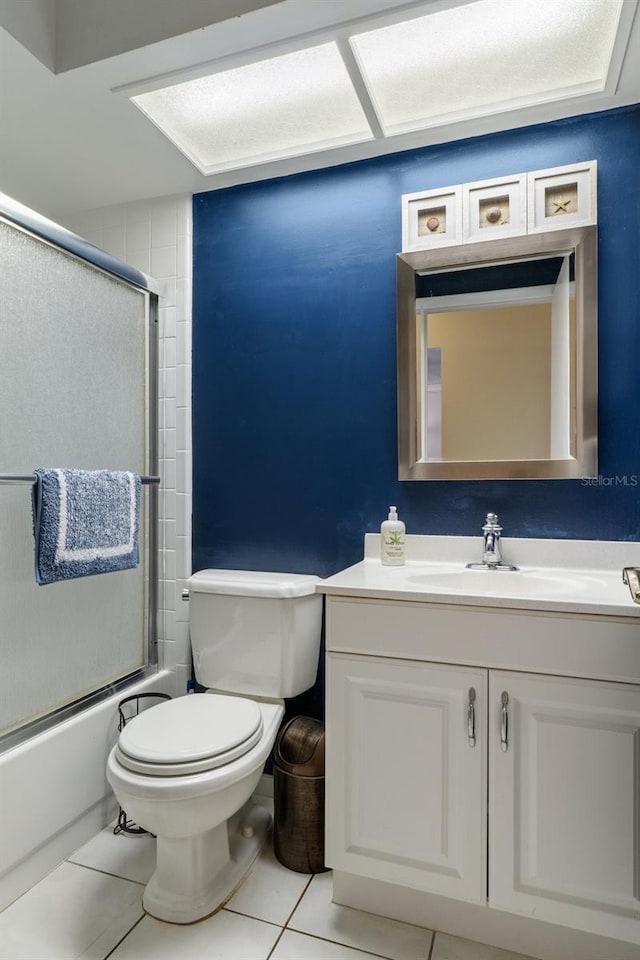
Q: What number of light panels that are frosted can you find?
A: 2